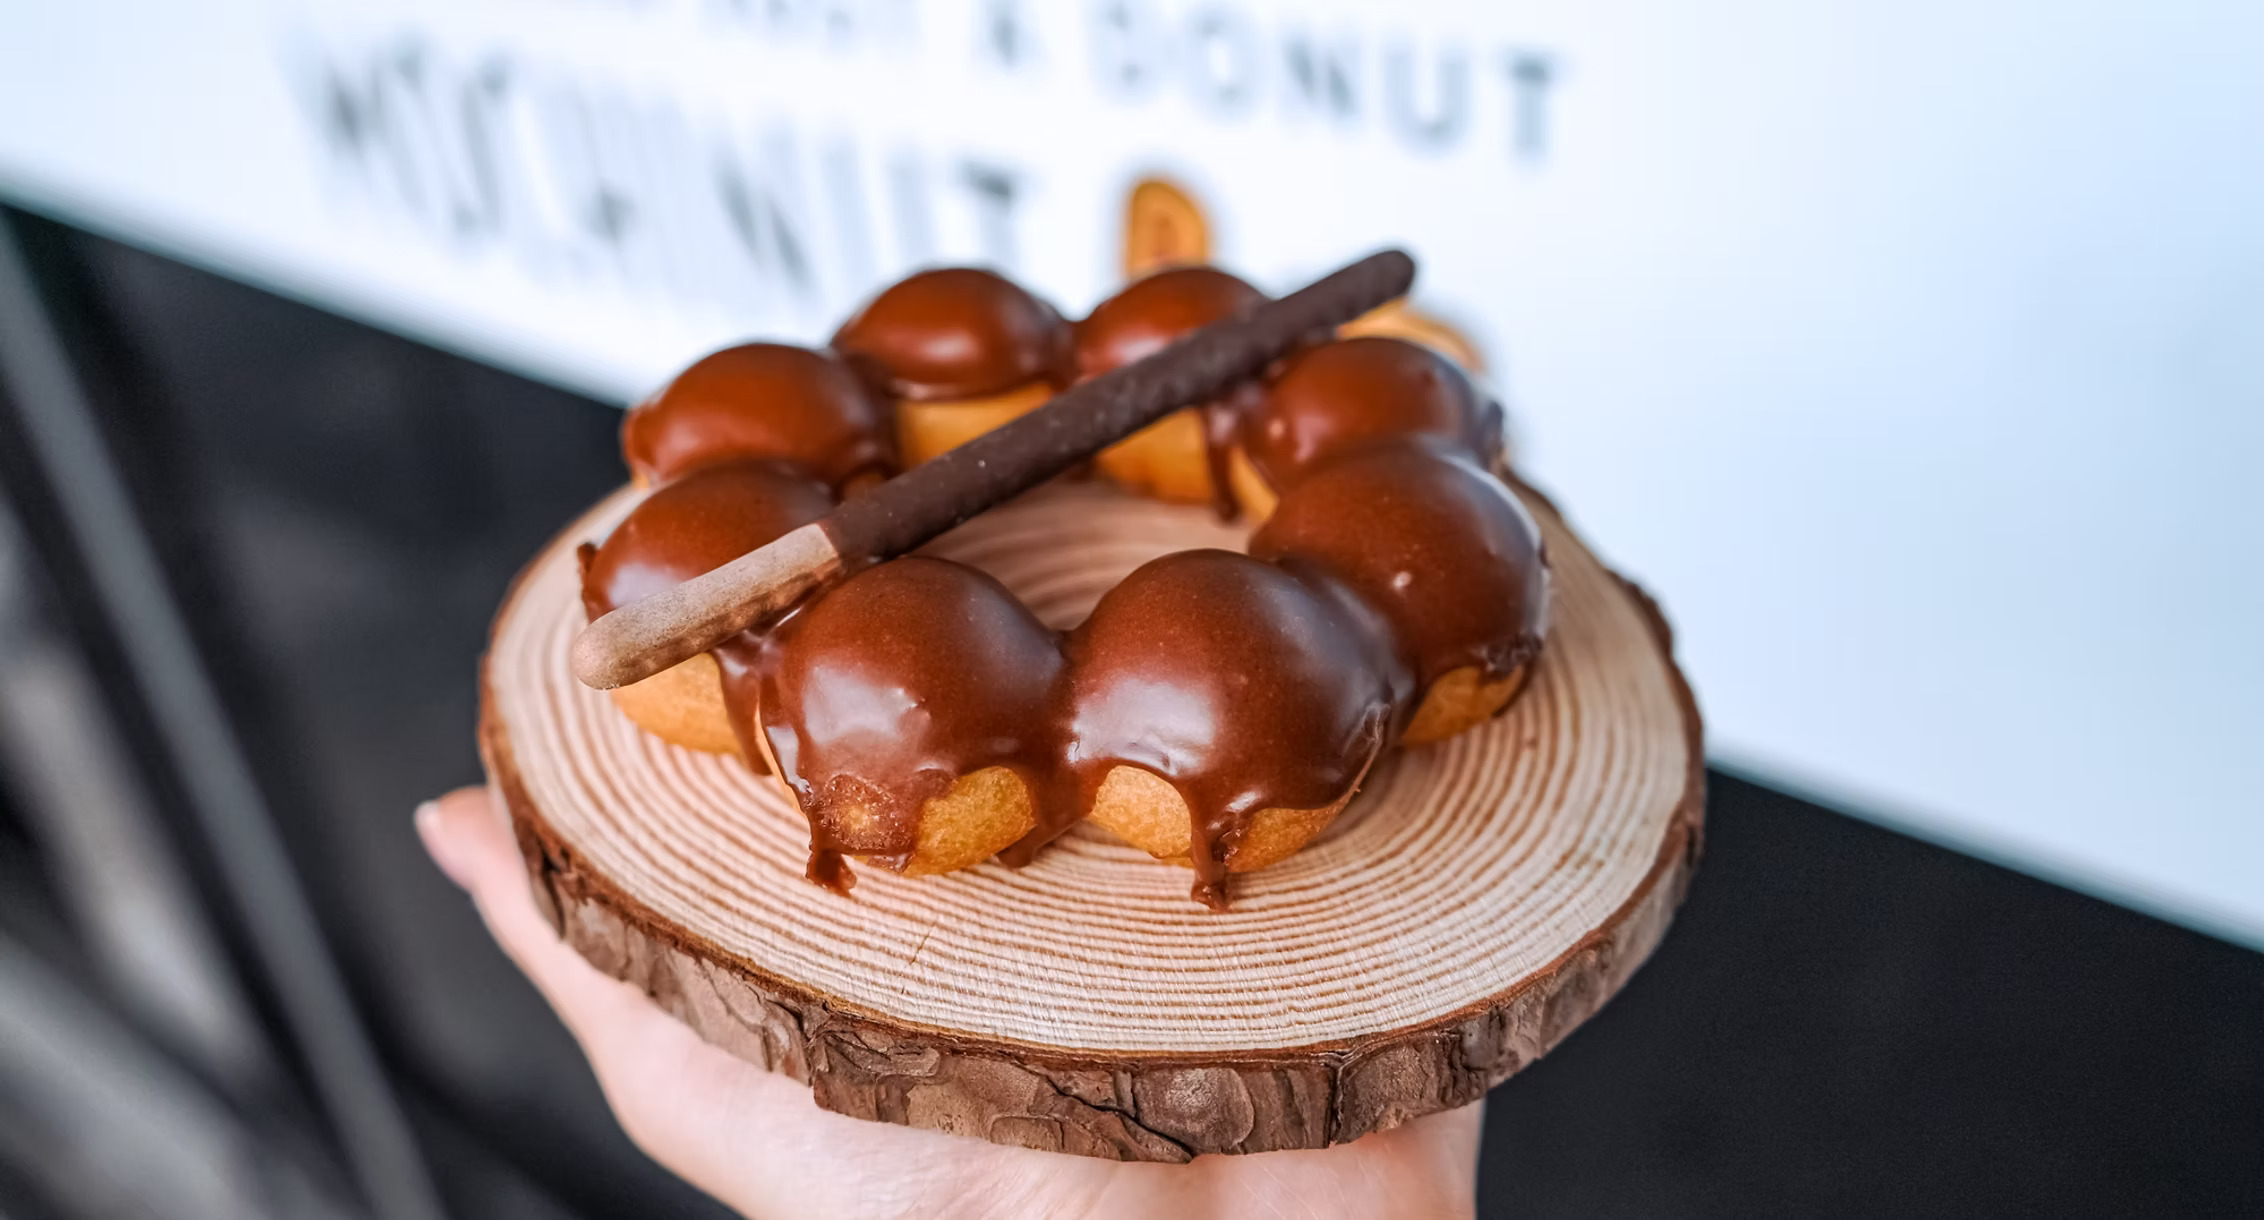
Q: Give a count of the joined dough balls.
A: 8